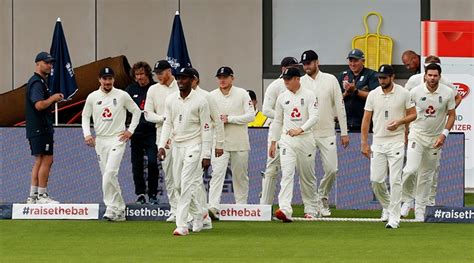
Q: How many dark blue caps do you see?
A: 11